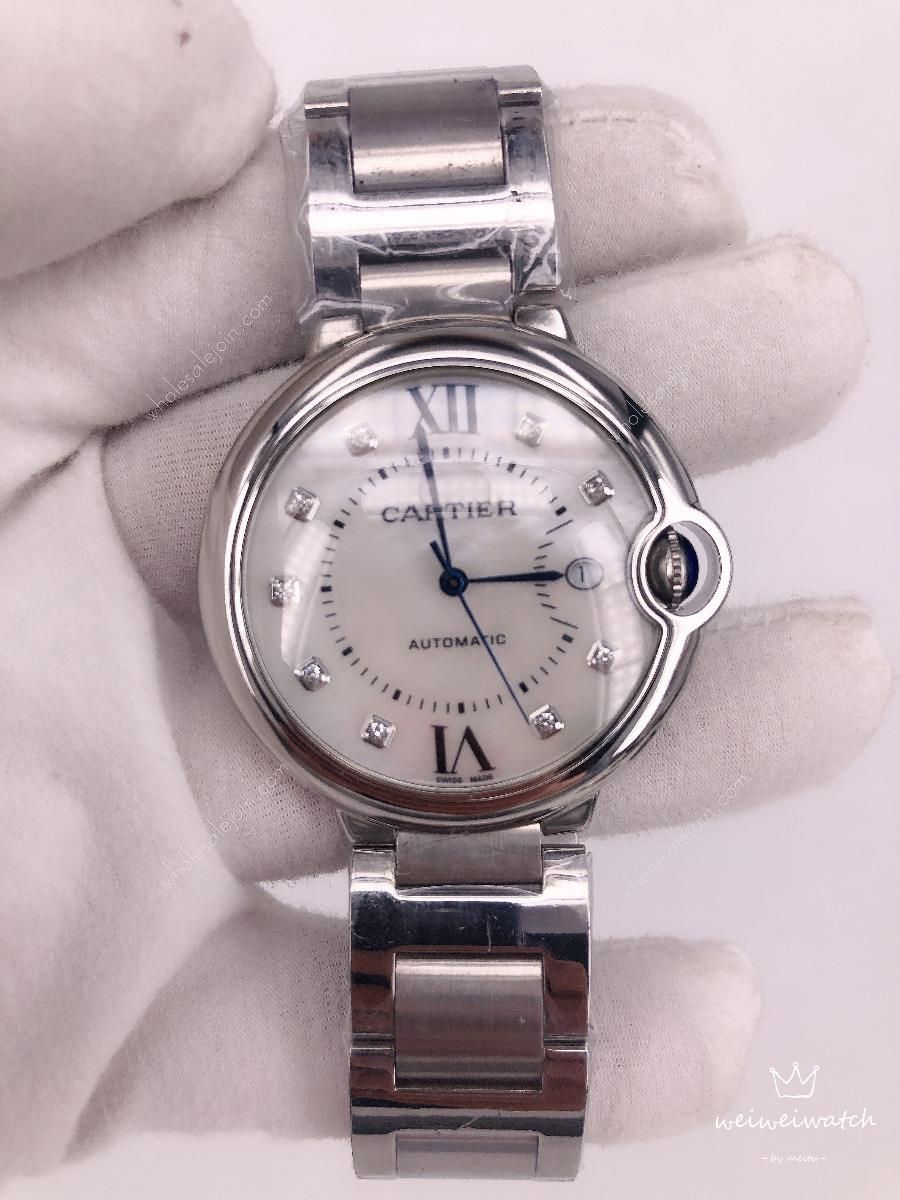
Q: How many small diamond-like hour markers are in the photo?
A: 9